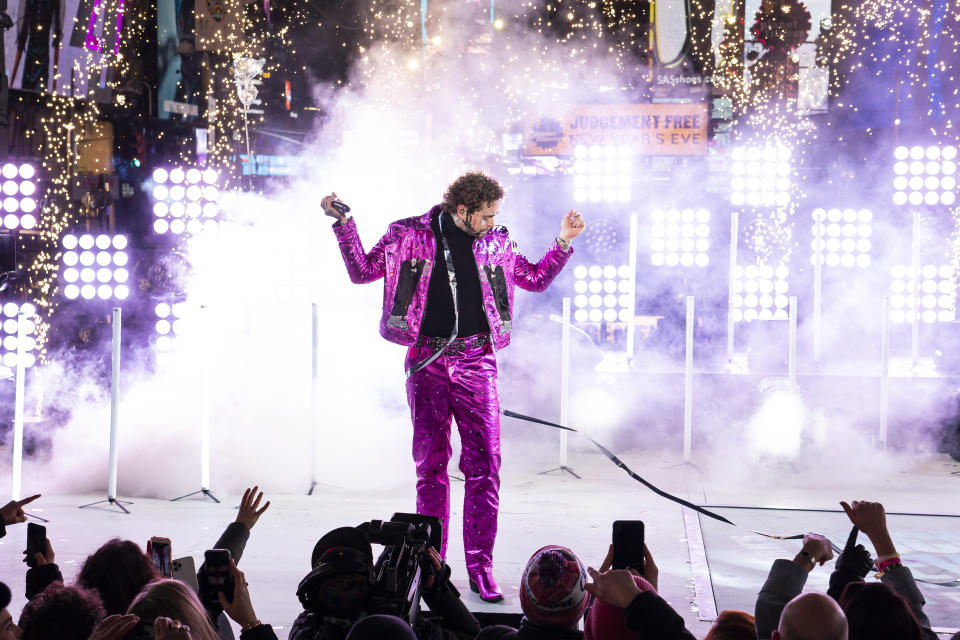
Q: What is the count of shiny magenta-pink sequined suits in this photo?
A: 1